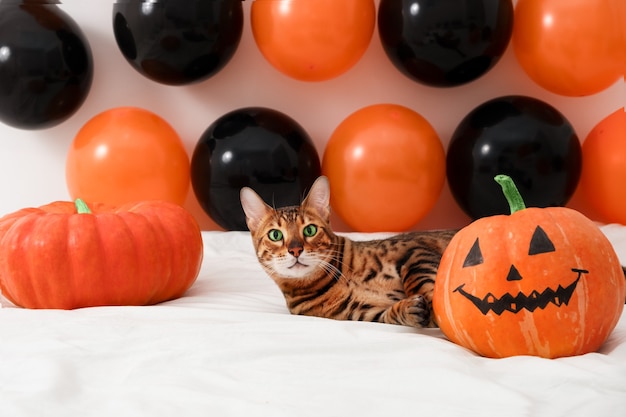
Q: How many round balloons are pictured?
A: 10